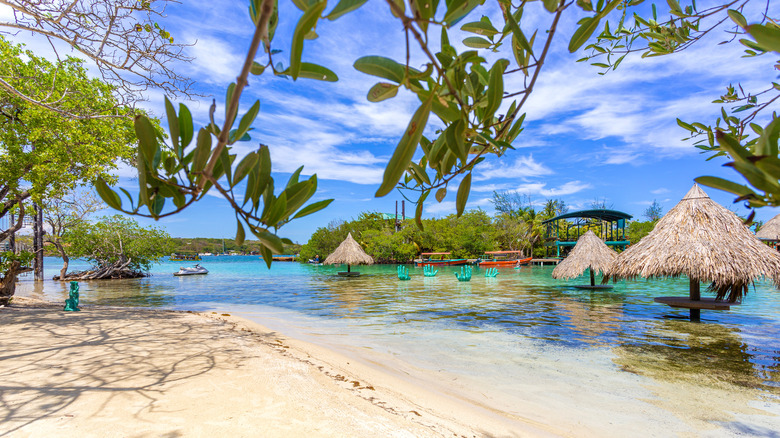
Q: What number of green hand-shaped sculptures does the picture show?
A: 4